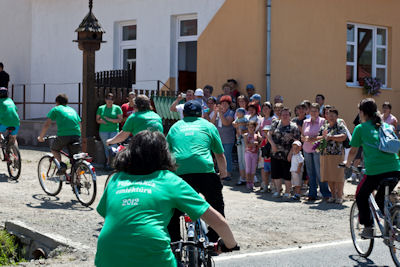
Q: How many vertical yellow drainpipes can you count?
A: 0